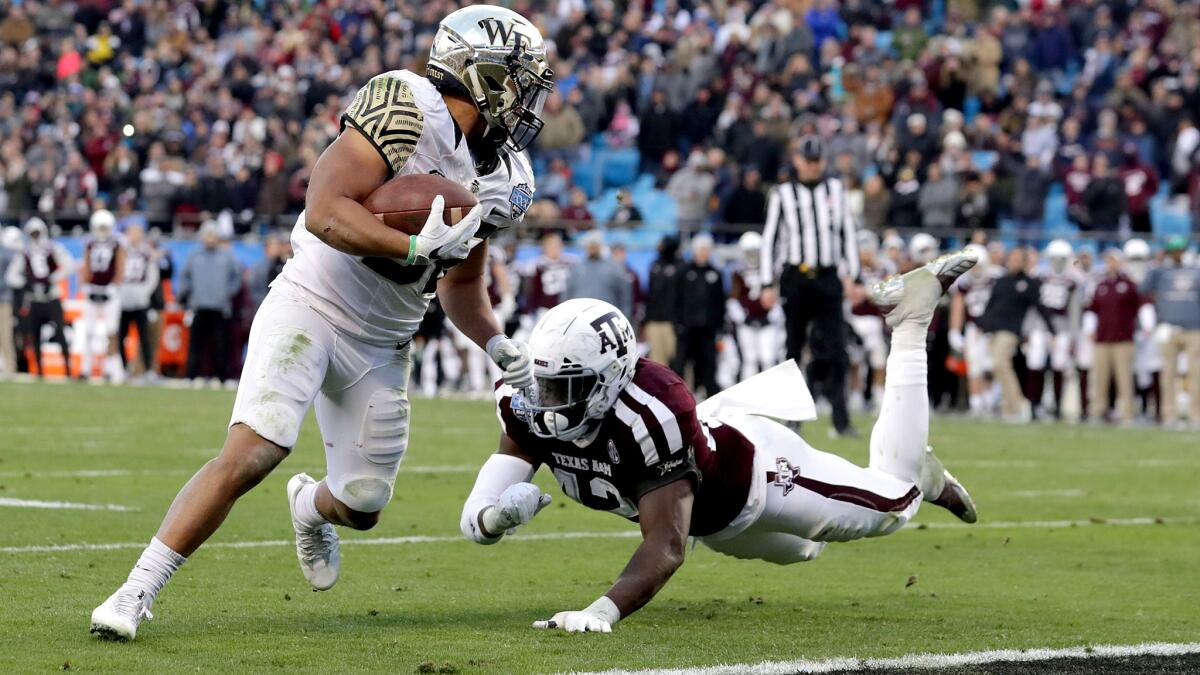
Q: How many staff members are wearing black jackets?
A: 3